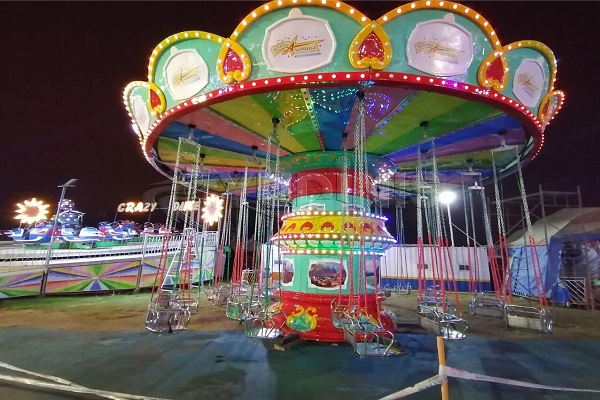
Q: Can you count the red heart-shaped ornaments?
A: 5